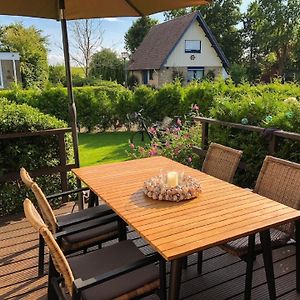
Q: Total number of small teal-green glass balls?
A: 3